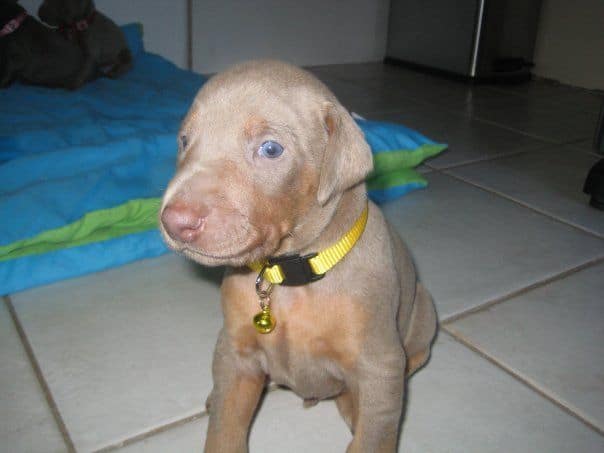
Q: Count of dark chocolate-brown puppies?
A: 2